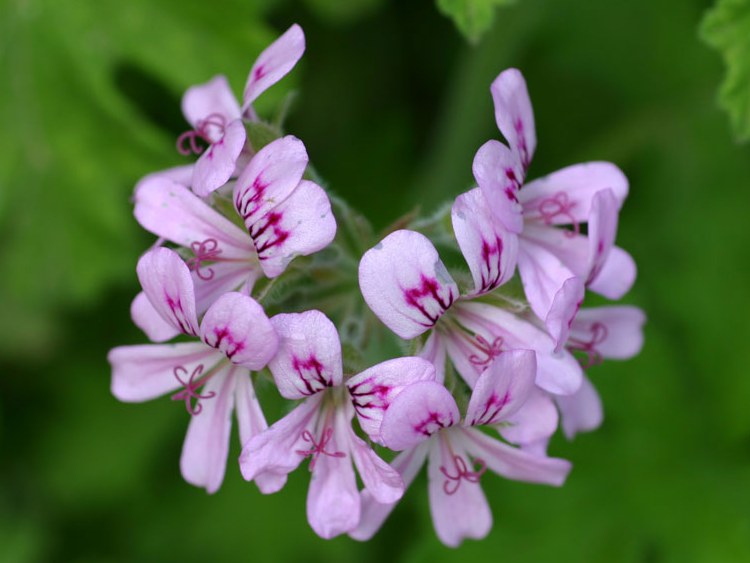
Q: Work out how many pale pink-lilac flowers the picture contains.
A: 8